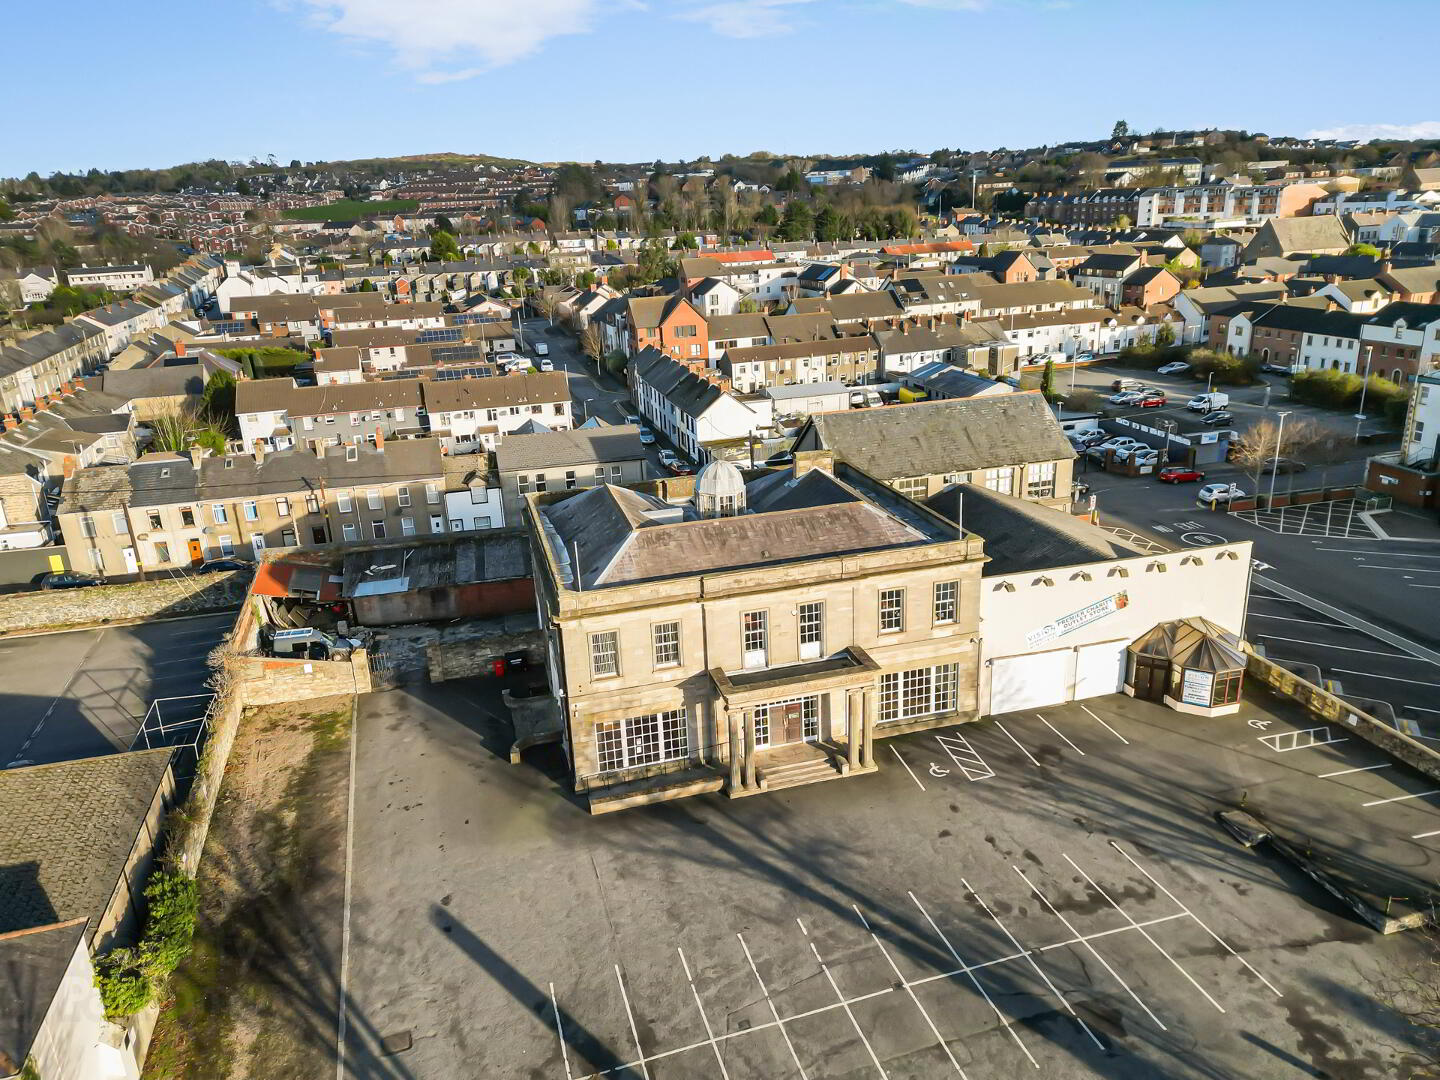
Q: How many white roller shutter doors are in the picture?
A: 2